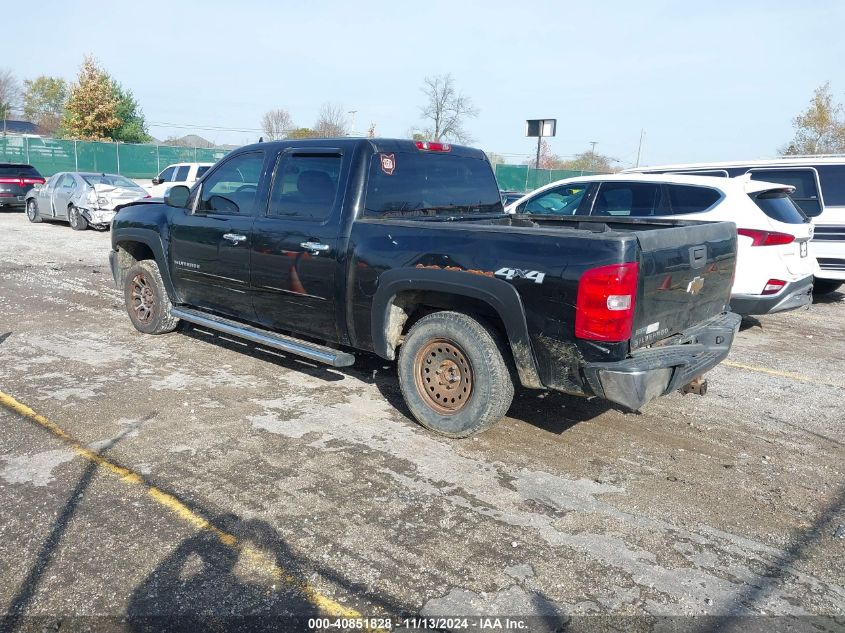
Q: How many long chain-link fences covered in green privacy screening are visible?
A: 1